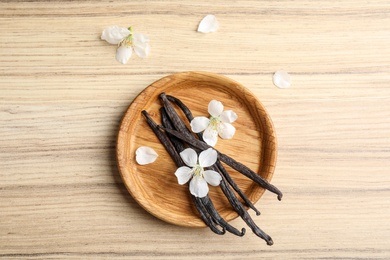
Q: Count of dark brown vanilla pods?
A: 5